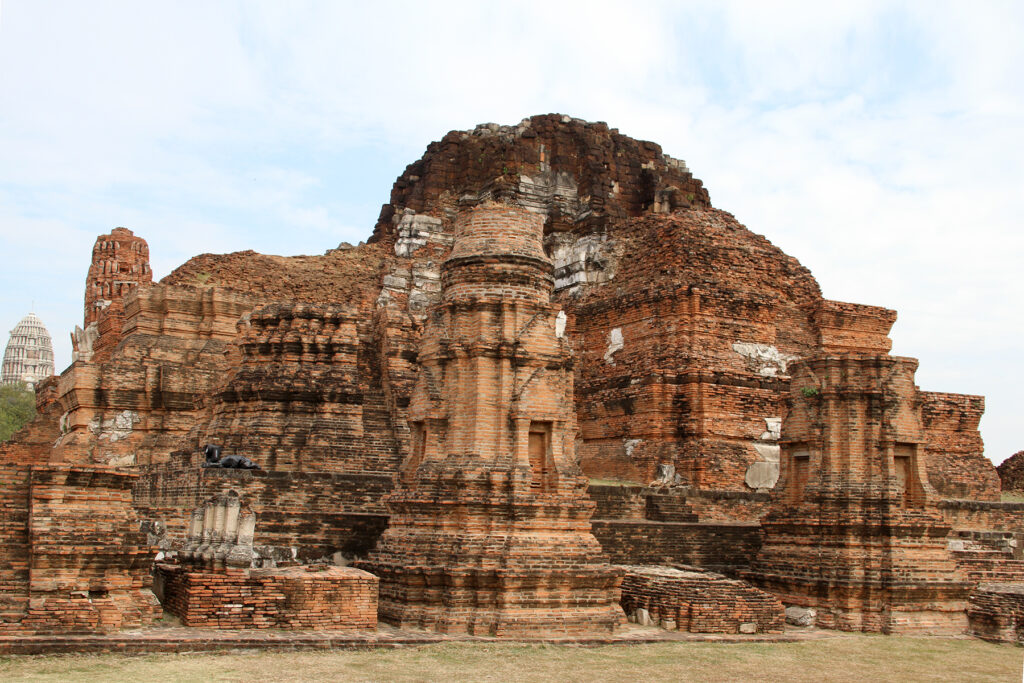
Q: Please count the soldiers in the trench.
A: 0